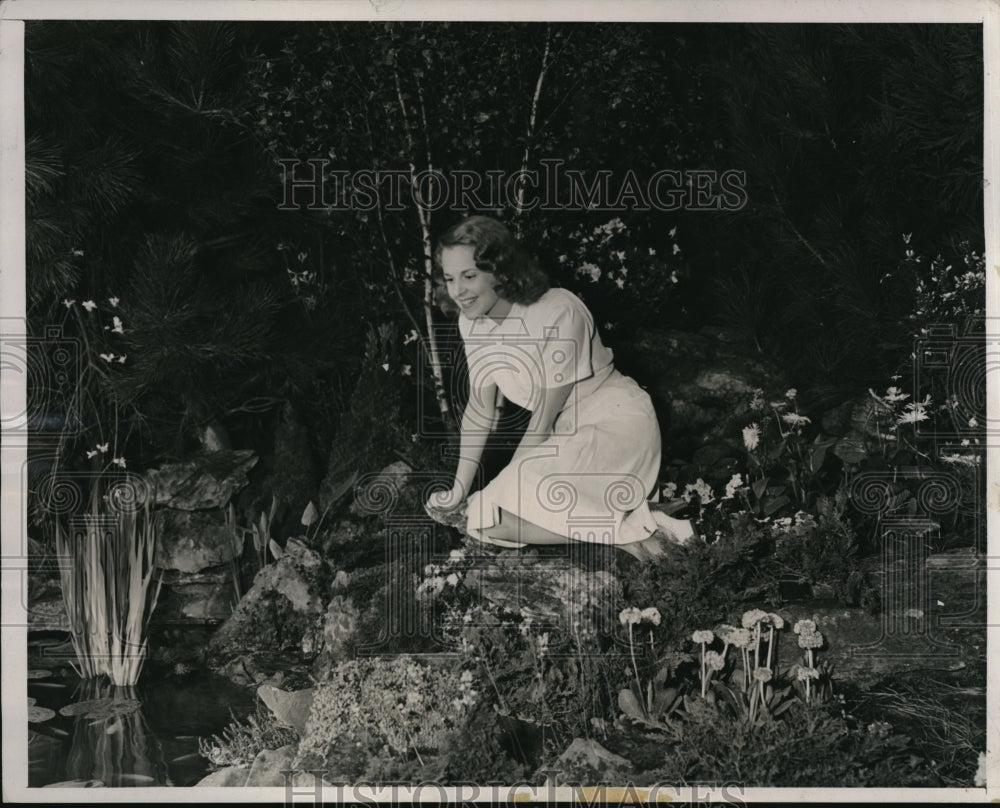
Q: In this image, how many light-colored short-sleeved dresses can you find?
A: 1